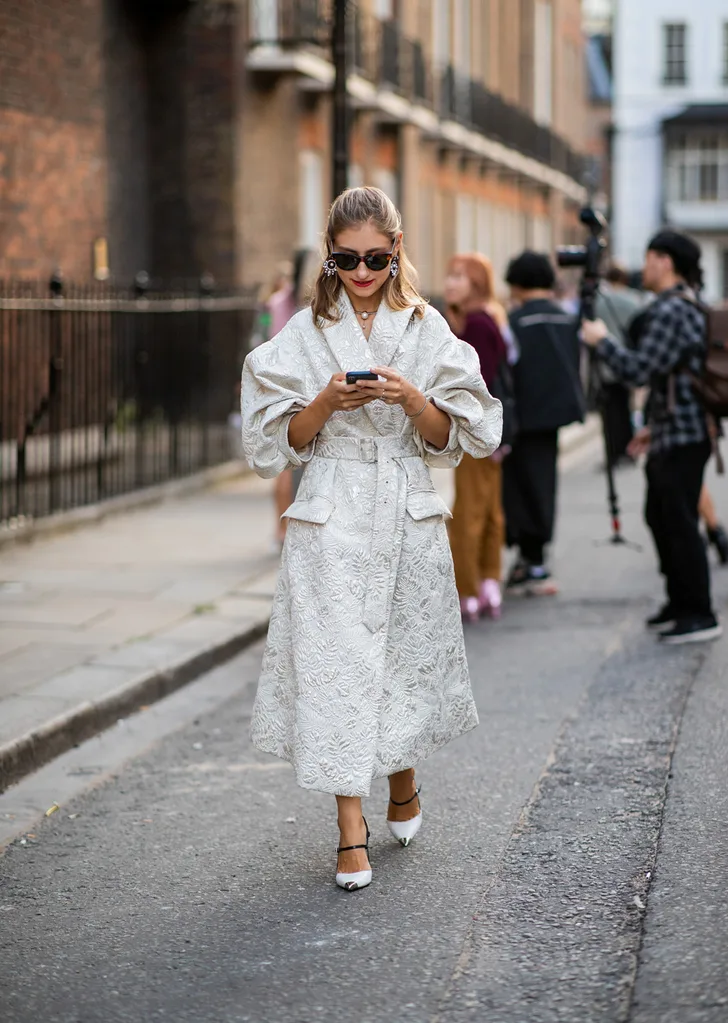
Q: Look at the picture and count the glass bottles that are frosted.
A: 0